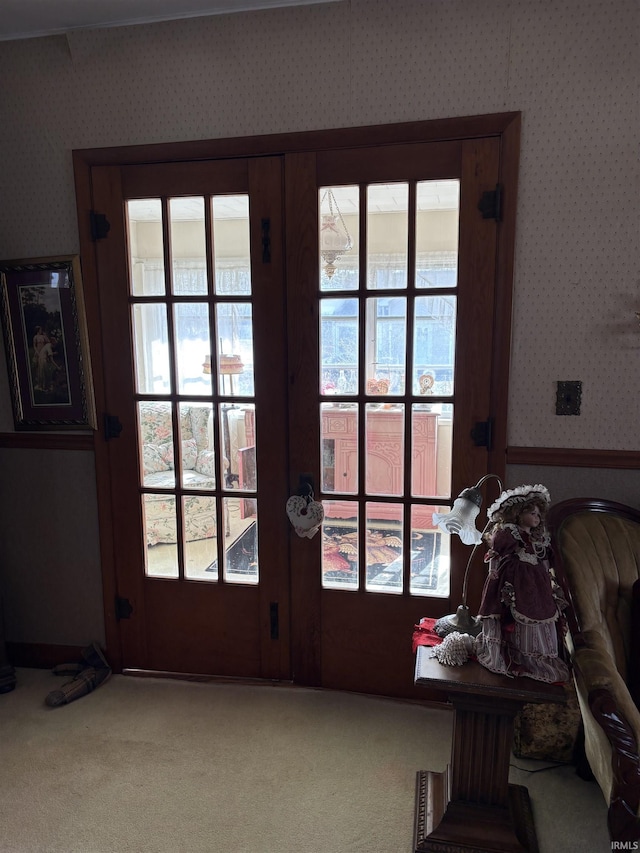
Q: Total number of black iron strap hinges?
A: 5